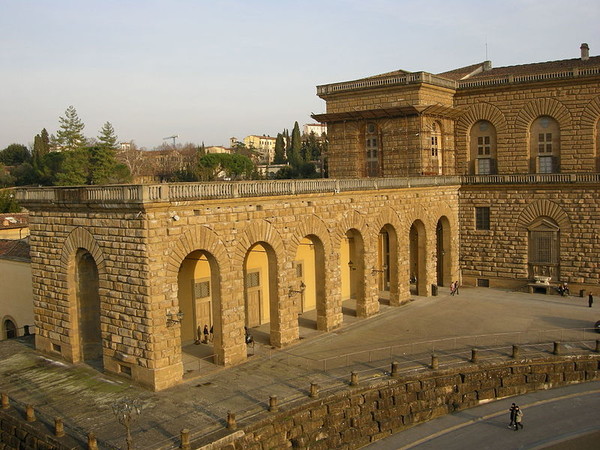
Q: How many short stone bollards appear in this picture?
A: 15